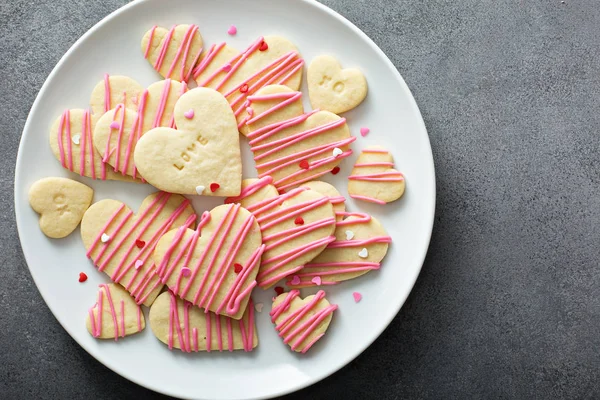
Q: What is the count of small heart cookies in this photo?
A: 6